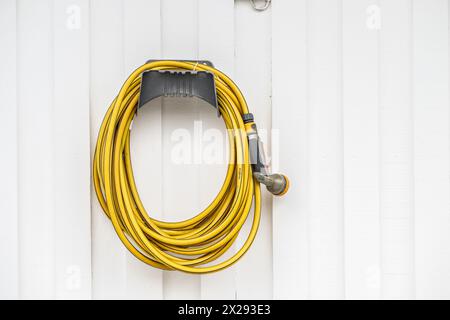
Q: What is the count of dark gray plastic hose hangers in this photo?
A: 1